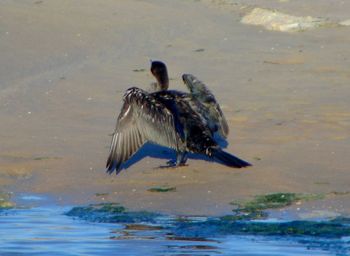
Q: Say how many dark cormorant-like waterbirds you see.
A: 1